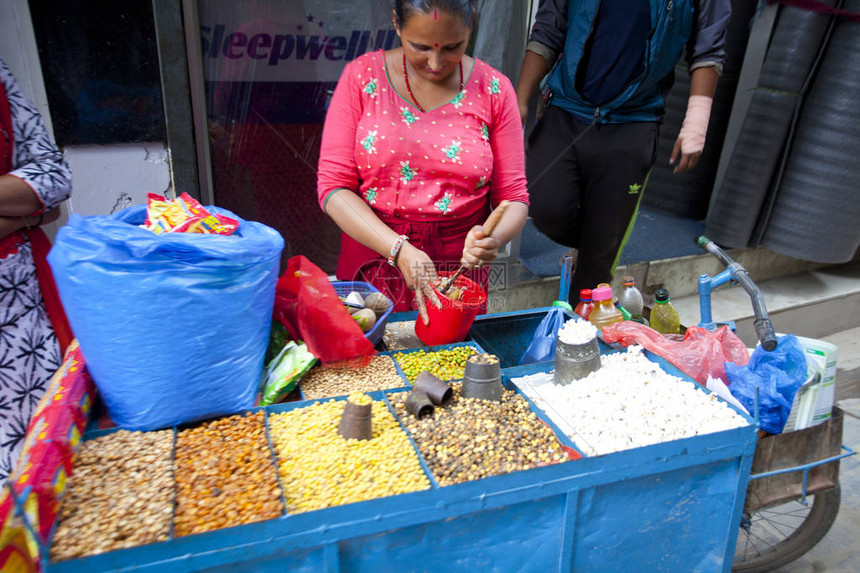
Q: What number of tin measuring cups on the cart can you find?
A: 5